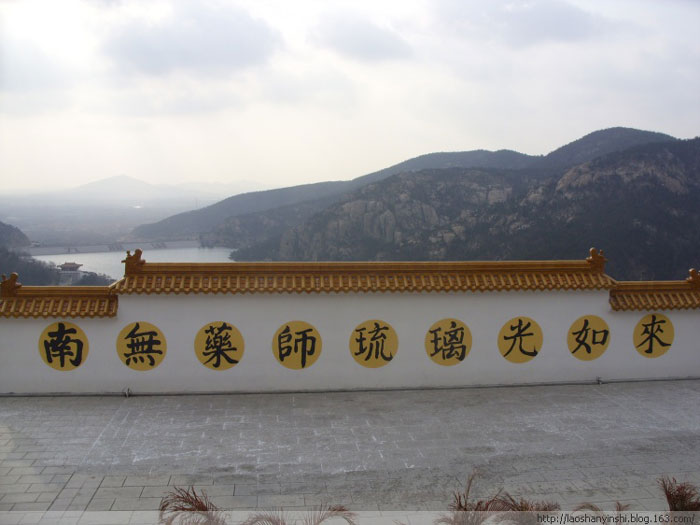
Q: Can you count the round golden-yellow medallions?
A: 9